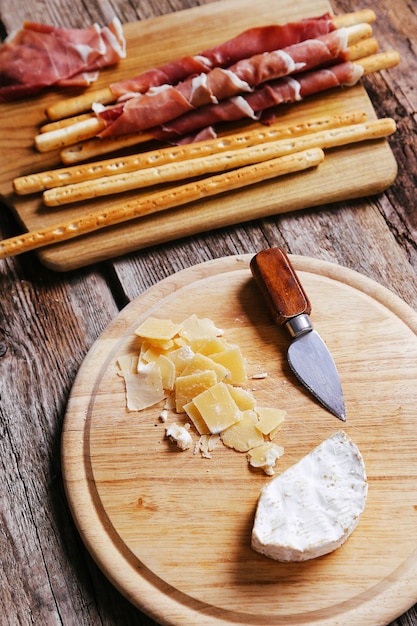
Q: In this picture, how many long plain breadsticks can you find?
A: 3